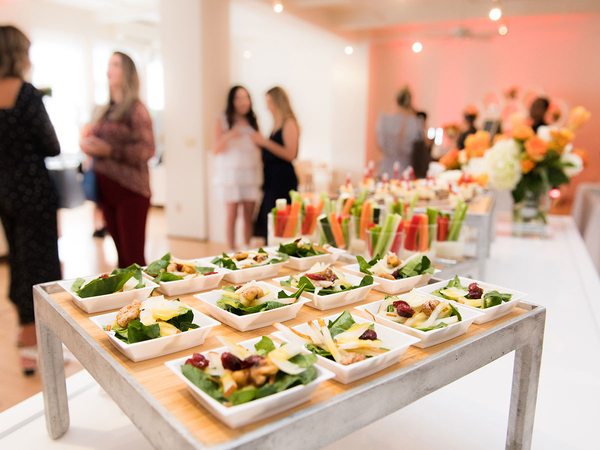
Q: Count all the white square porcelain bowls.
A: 12